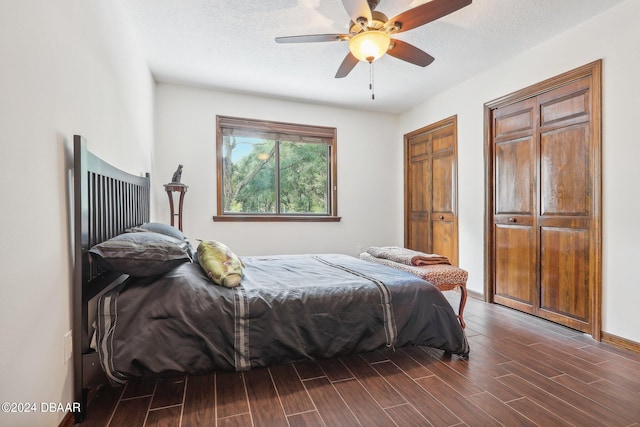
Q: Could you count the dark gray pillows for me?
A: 2